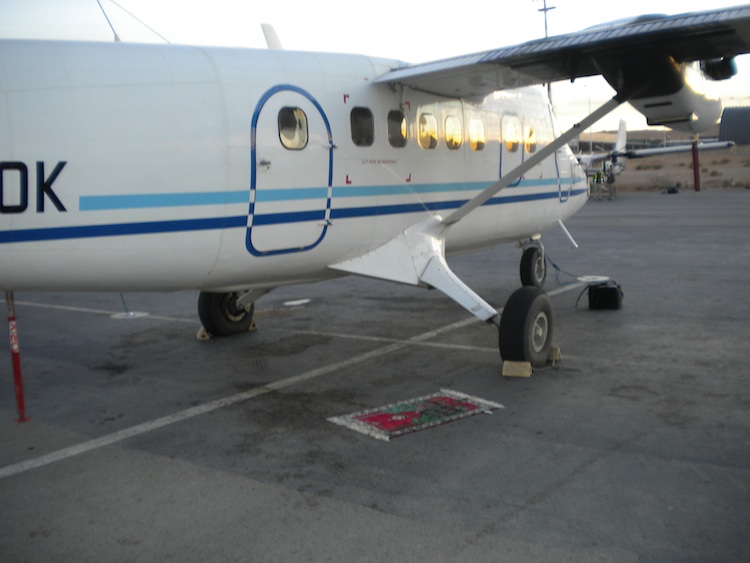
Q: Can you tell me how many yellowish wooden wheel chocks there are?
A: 4